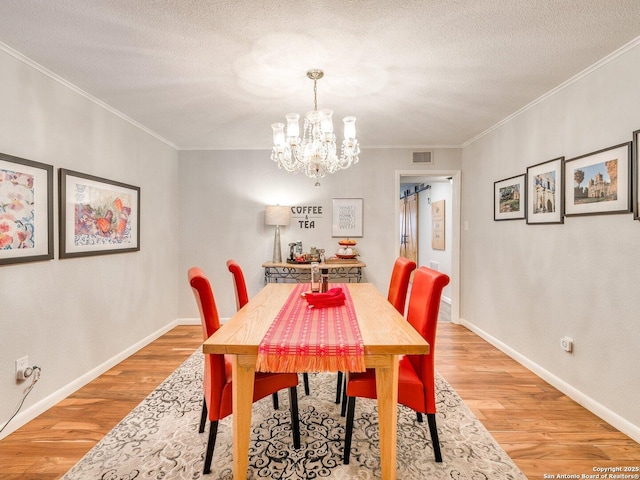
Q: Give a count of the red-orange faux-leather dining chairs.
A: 4